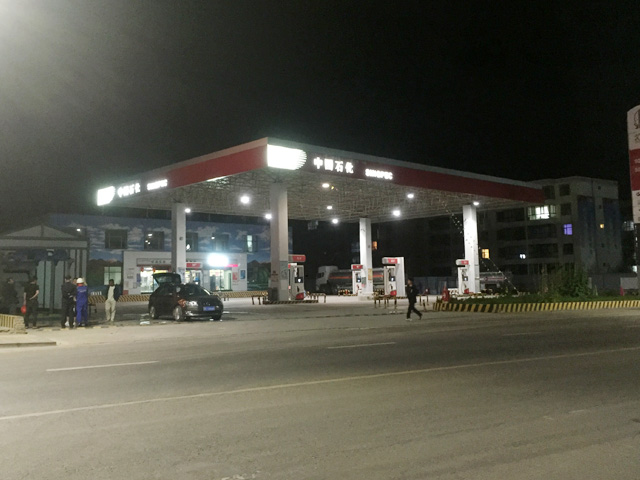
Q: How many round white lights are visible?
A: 9